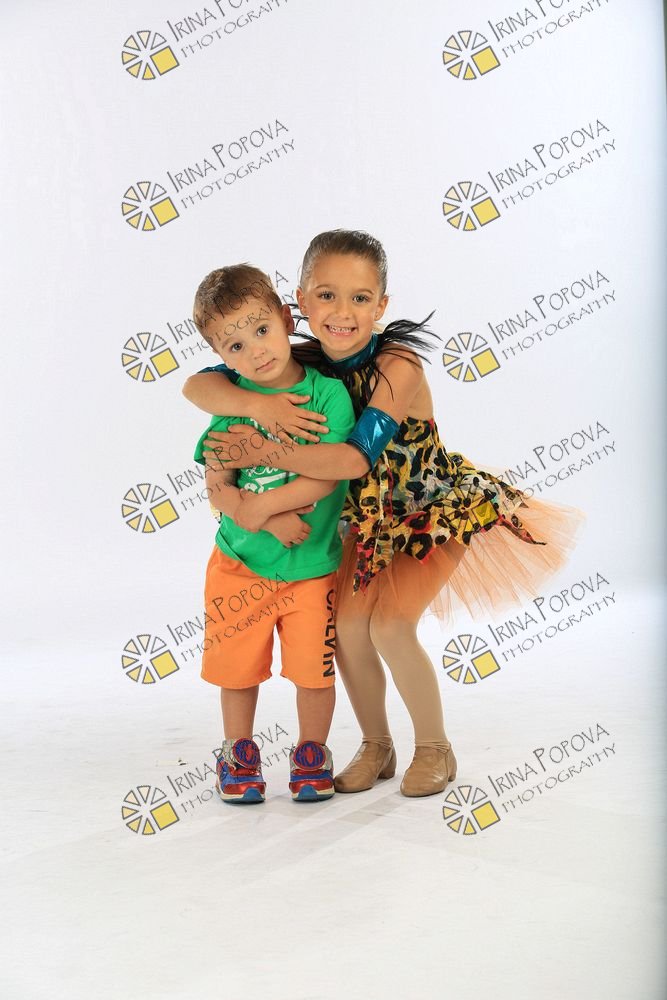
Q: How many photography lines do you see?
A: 12